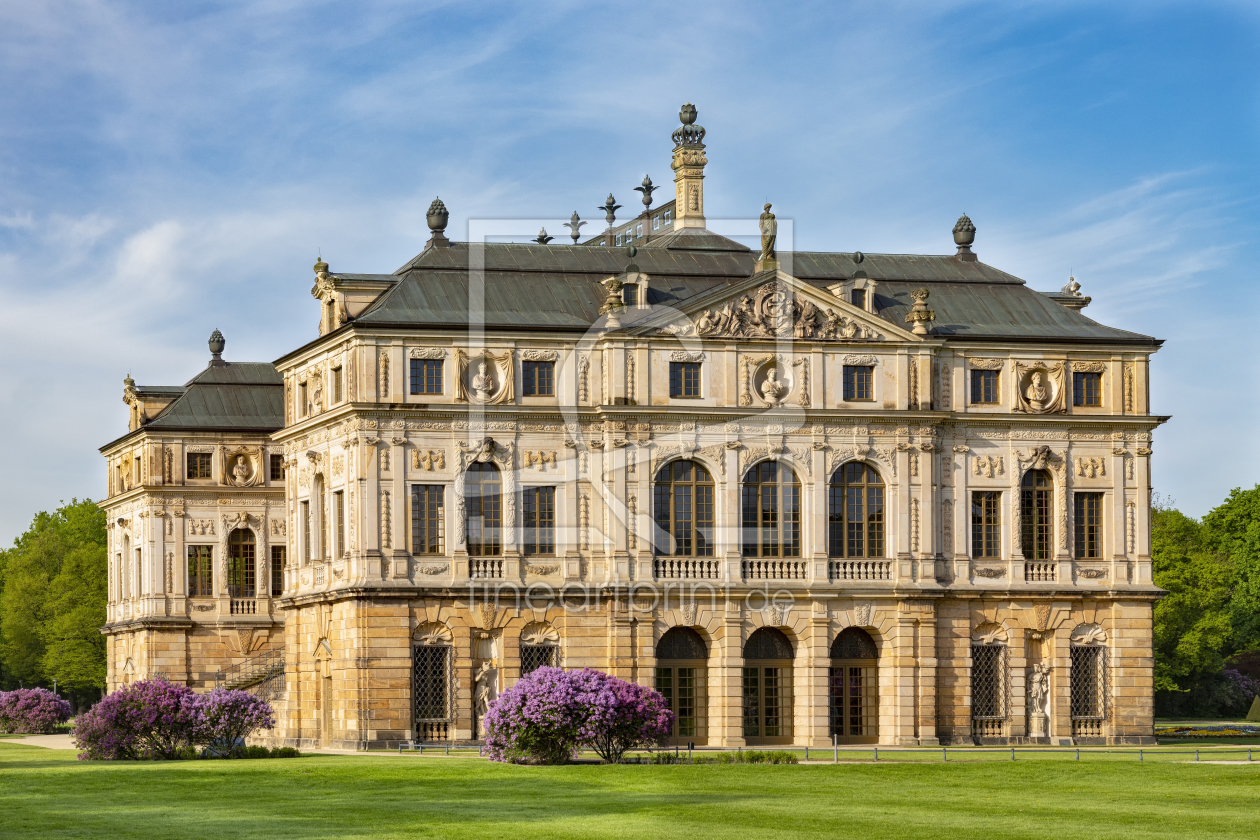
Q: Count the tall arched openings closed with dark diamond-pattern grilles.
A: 4